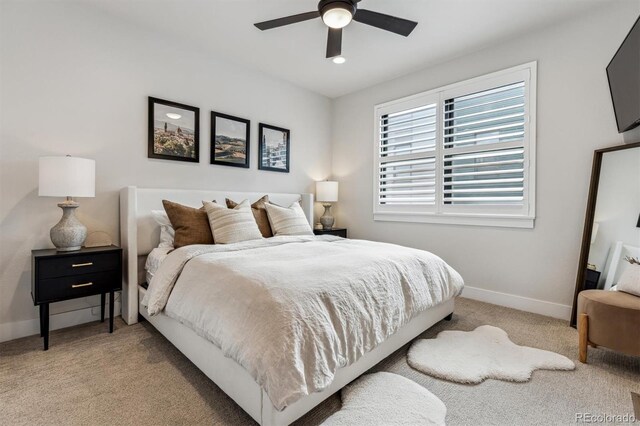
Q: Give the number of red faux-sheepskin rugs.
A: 0